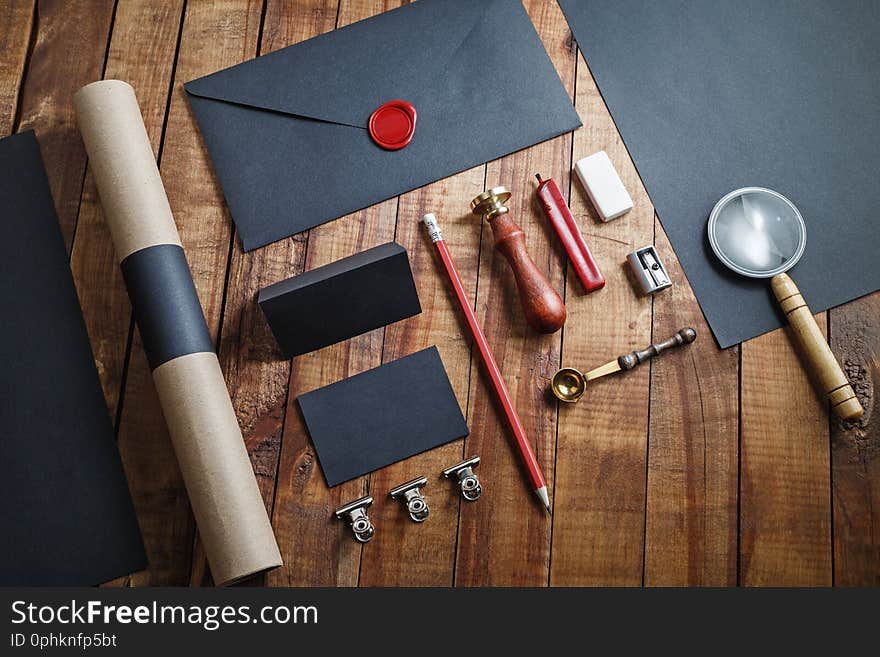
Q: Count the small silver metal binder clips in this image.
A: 3